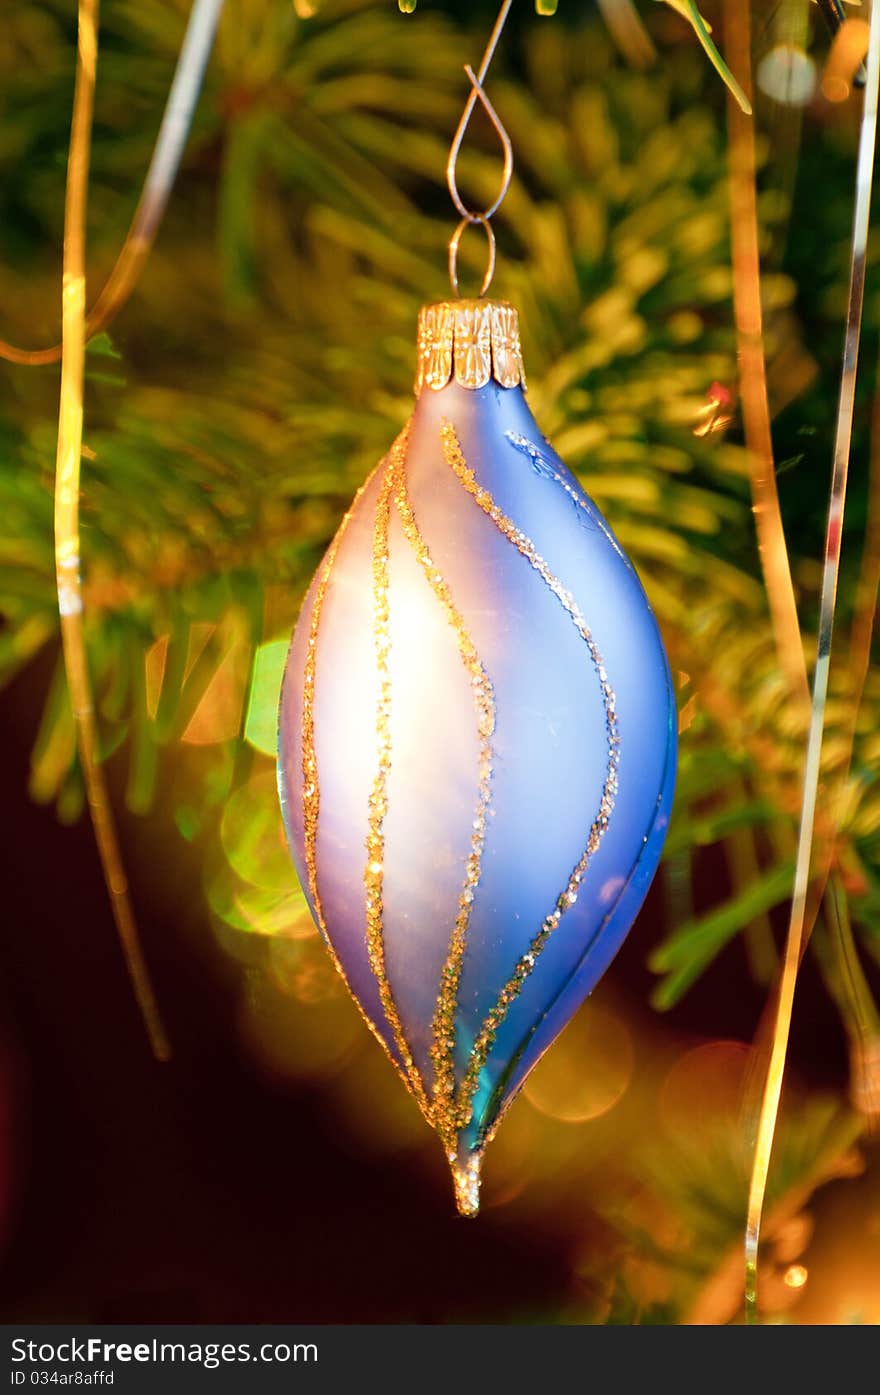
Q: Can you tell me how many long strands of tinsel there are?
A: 4